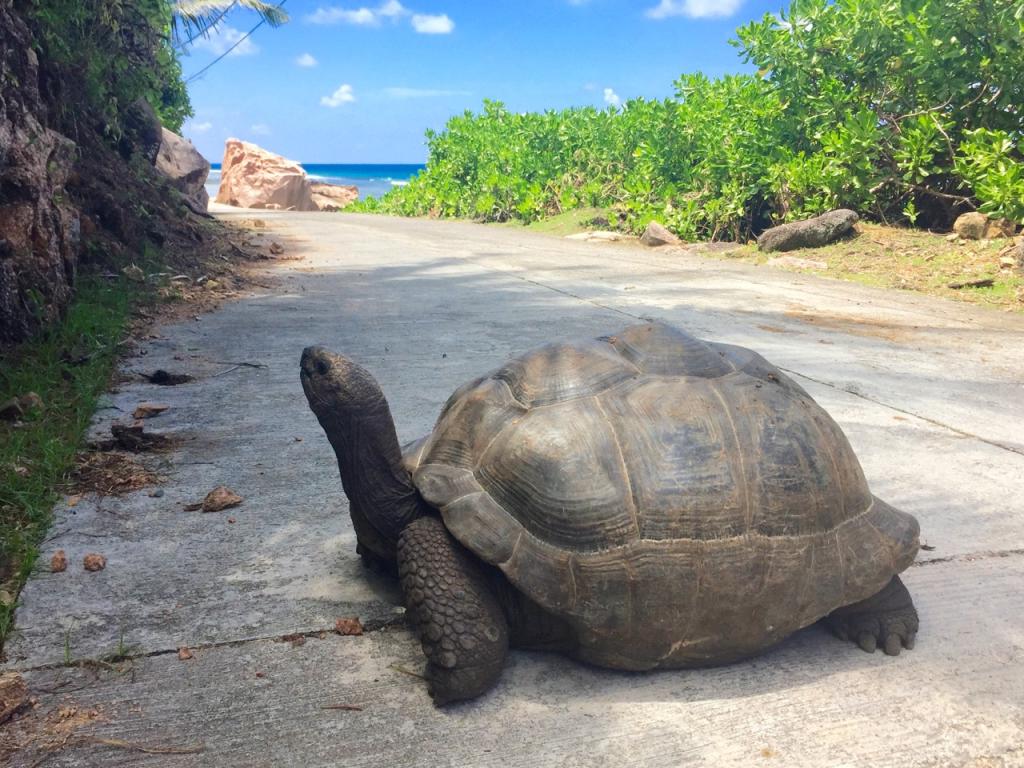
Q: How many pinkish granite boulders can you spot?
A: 2